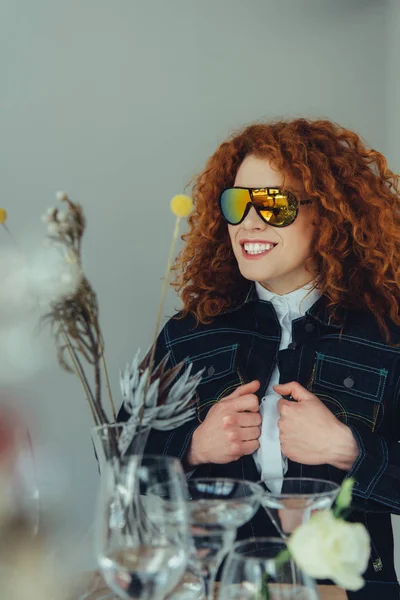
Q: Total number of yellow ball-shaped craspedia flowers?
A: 2